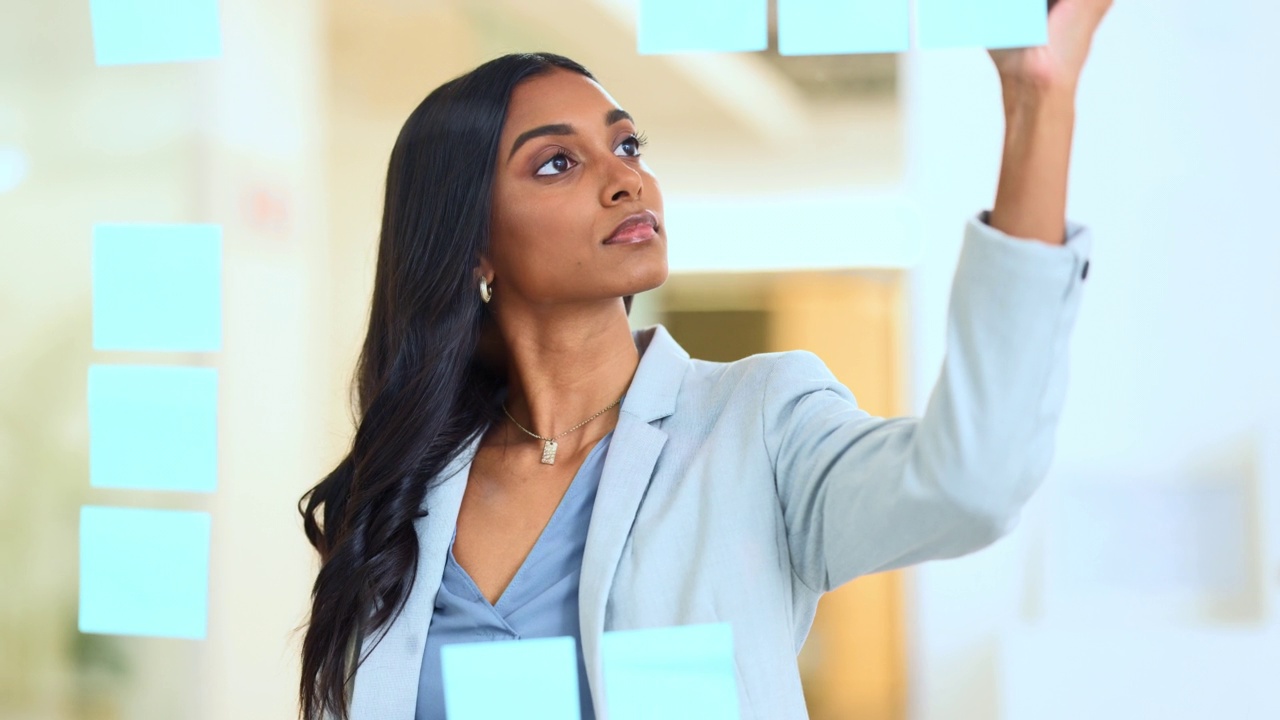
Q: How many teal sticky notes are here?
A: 9